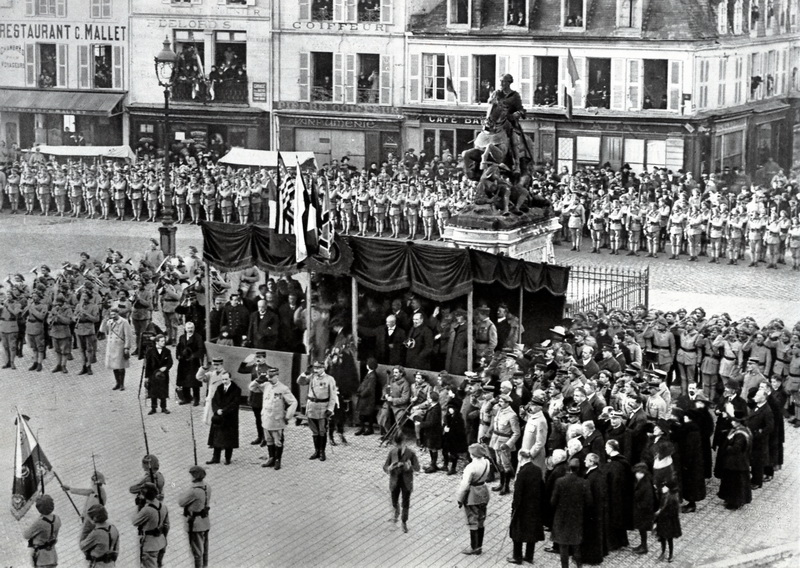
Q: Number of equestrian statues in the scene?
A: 1